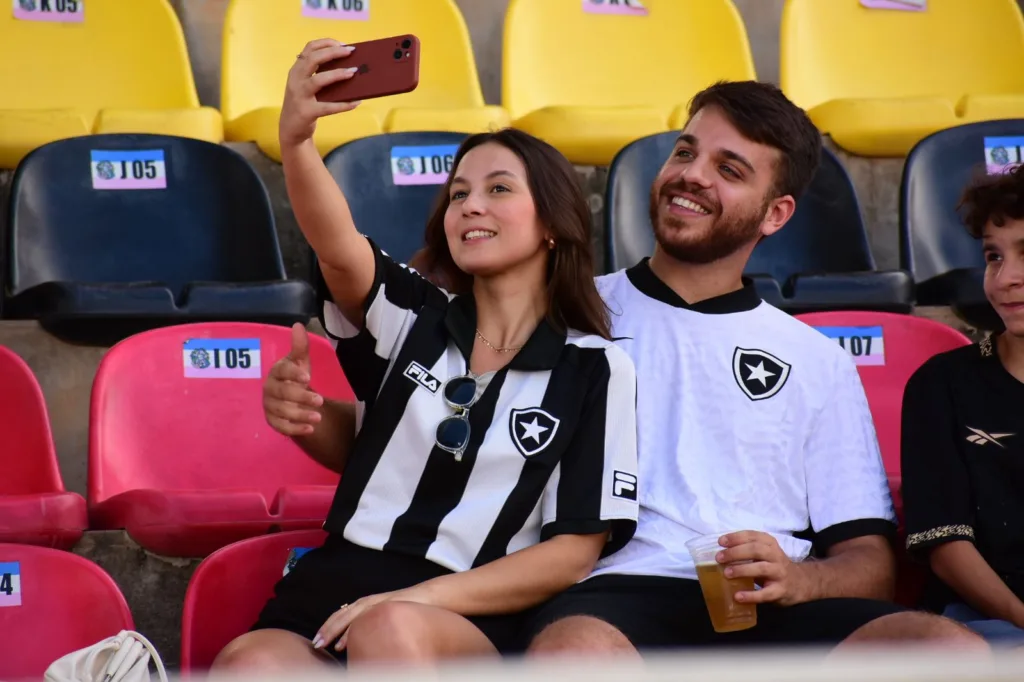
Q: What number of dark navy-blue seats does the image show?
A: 4